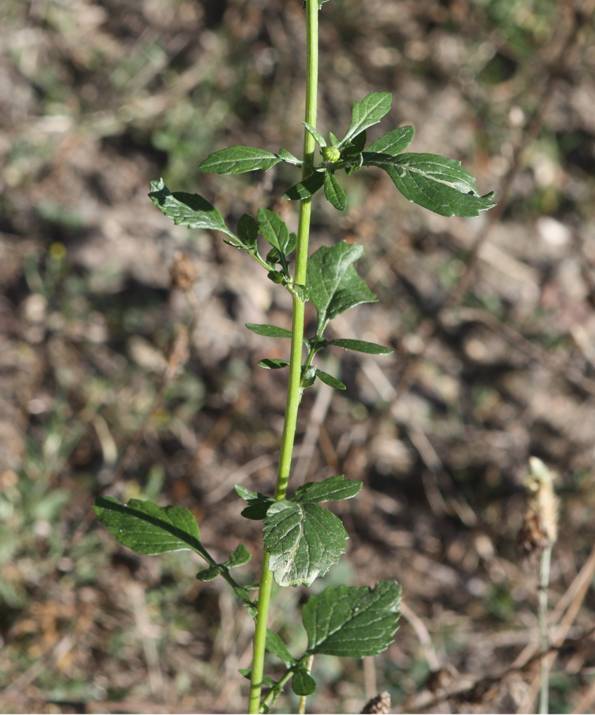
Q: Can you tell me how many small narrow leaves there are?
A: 4